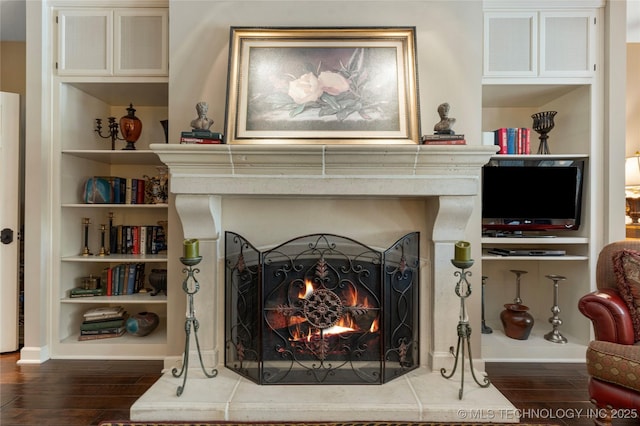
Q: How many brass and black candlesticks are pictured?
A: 3